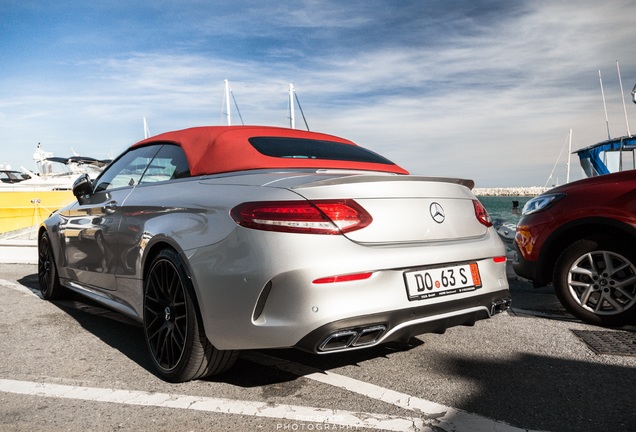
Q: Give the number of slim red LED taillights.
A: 2